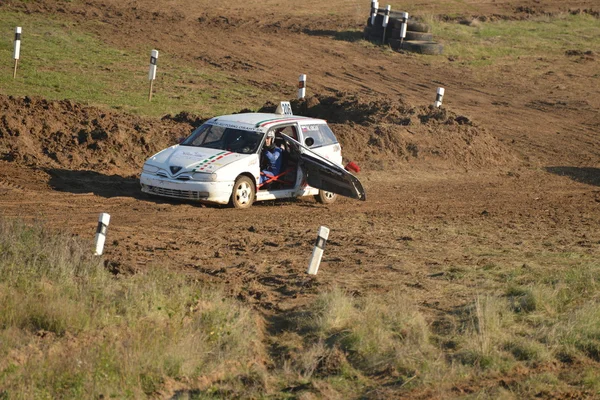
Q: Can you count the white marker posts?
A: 9